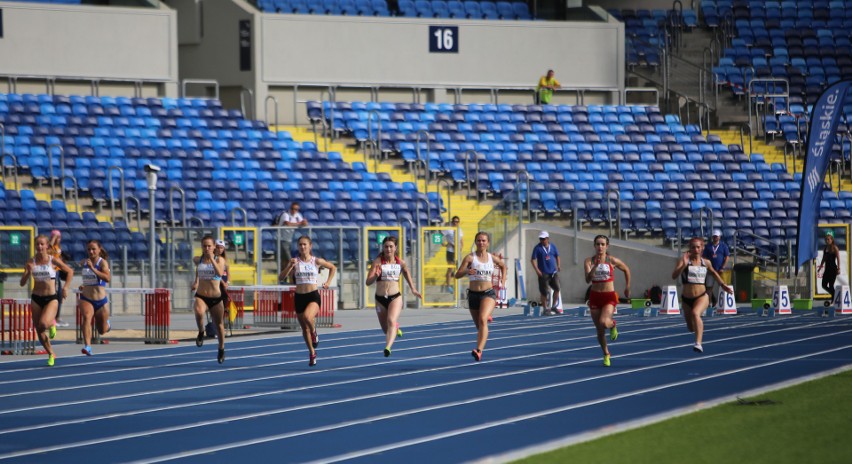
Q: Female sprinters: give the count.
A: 8